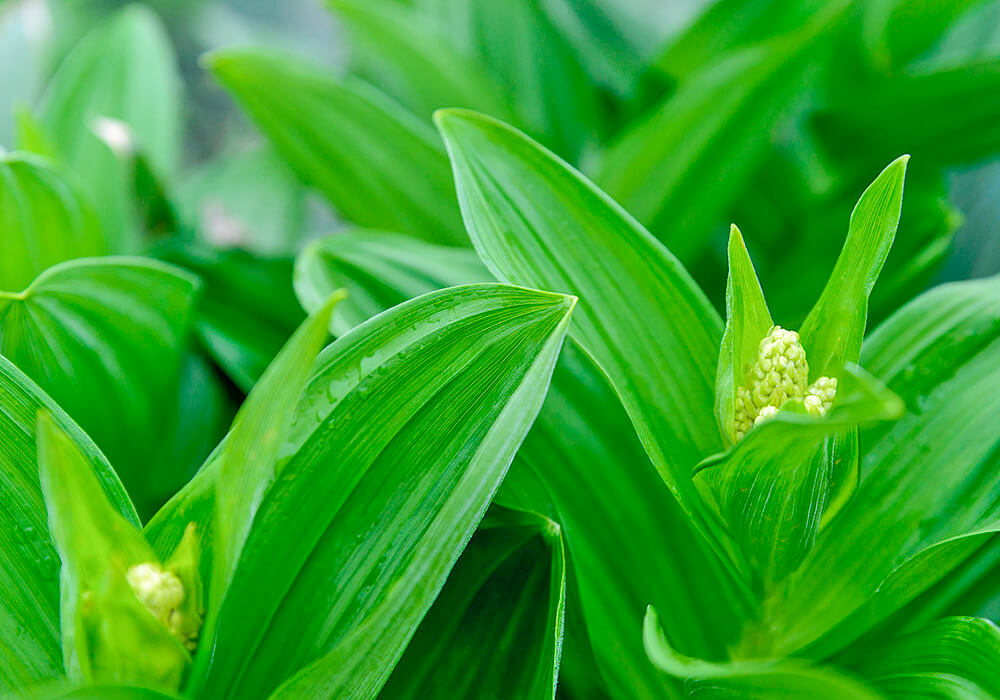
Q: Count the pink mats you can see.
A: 0